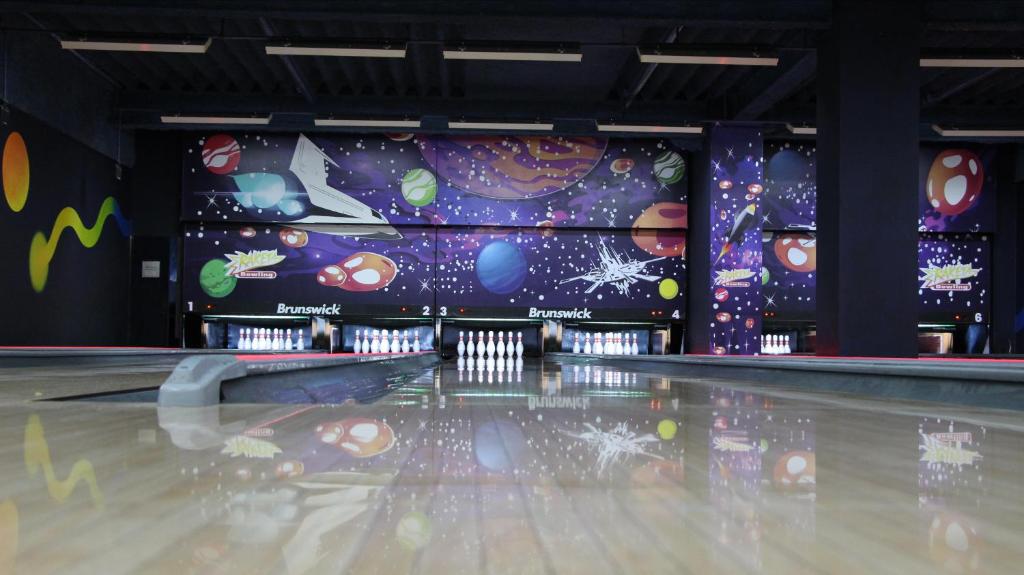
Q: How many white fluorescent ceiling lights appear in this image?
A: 11